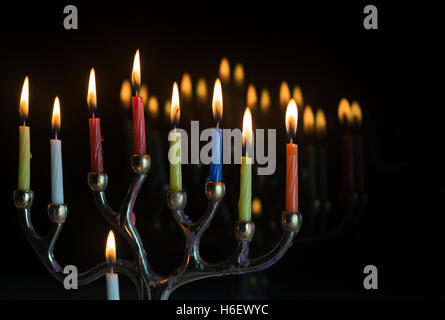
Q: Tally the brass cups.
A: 8